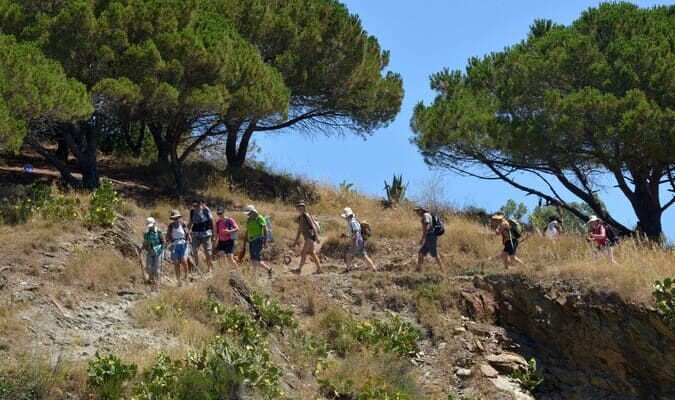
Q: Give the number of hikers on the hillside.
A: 11